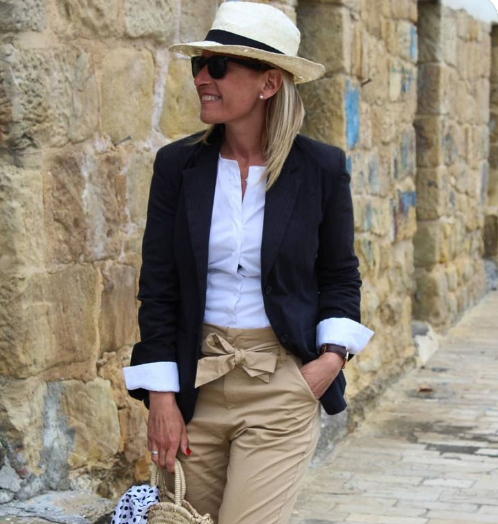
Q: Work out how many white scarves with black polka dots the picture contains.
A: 1